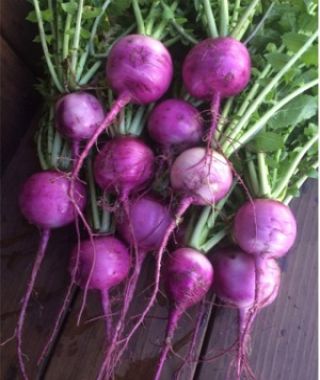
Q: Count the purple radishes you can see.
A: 12